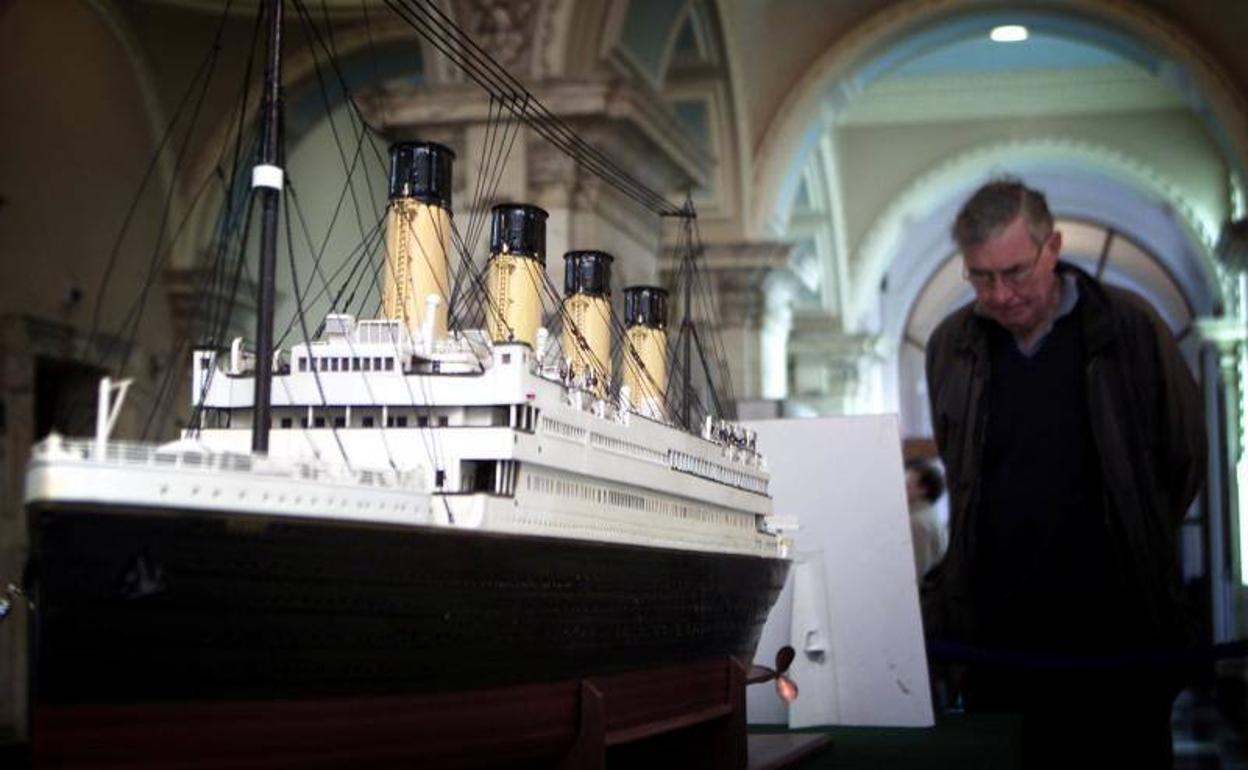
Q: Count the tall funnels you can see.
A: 4